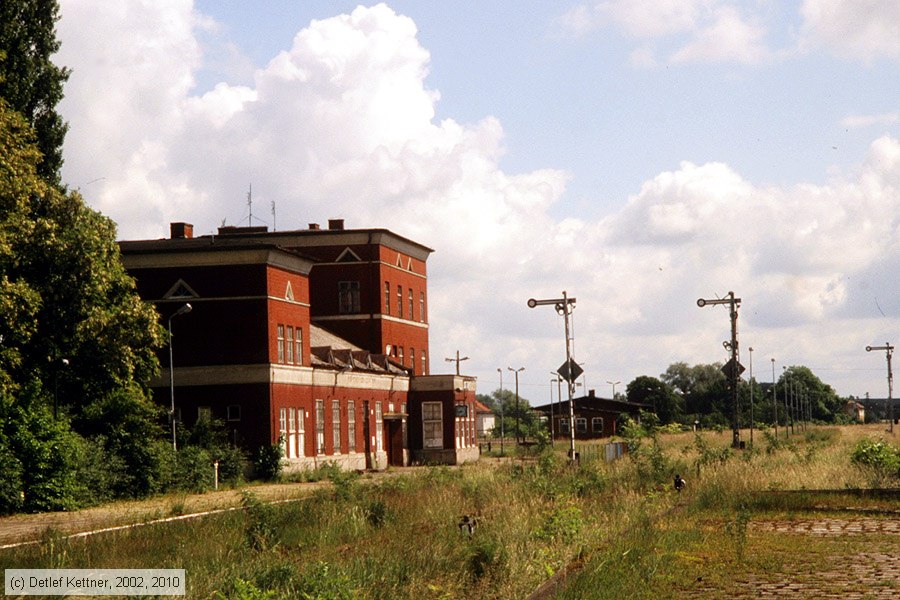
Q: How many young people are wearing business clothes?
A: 0